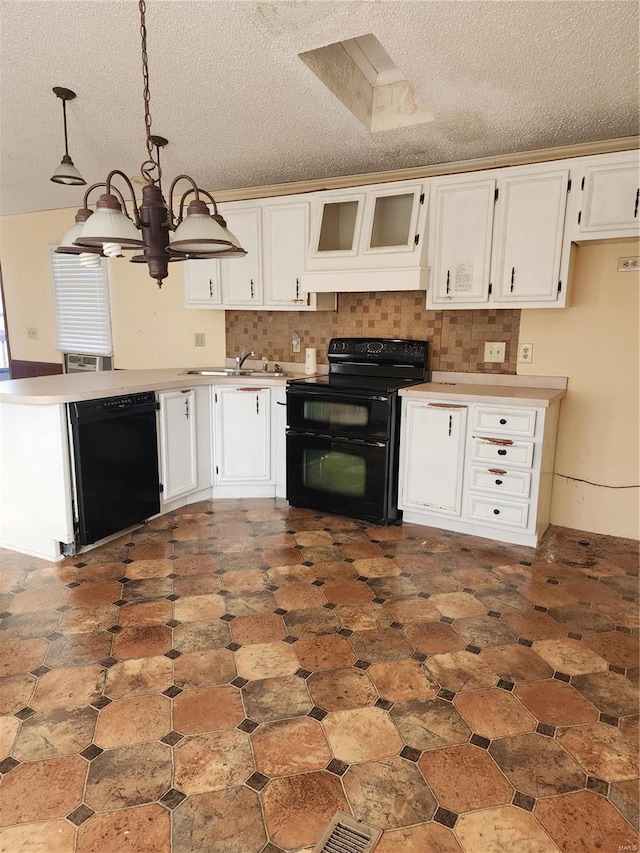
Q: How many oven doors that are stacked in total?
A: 2